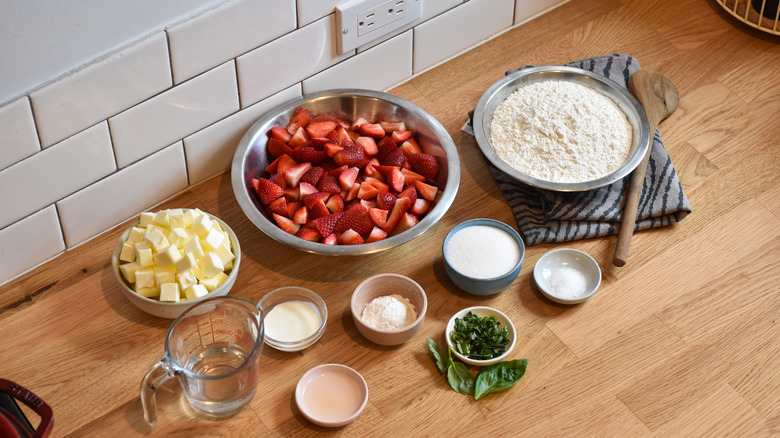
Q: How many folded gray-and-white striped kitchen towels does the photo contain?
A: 1